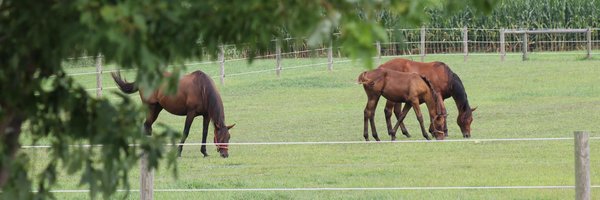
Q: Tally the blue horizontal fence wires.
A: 0